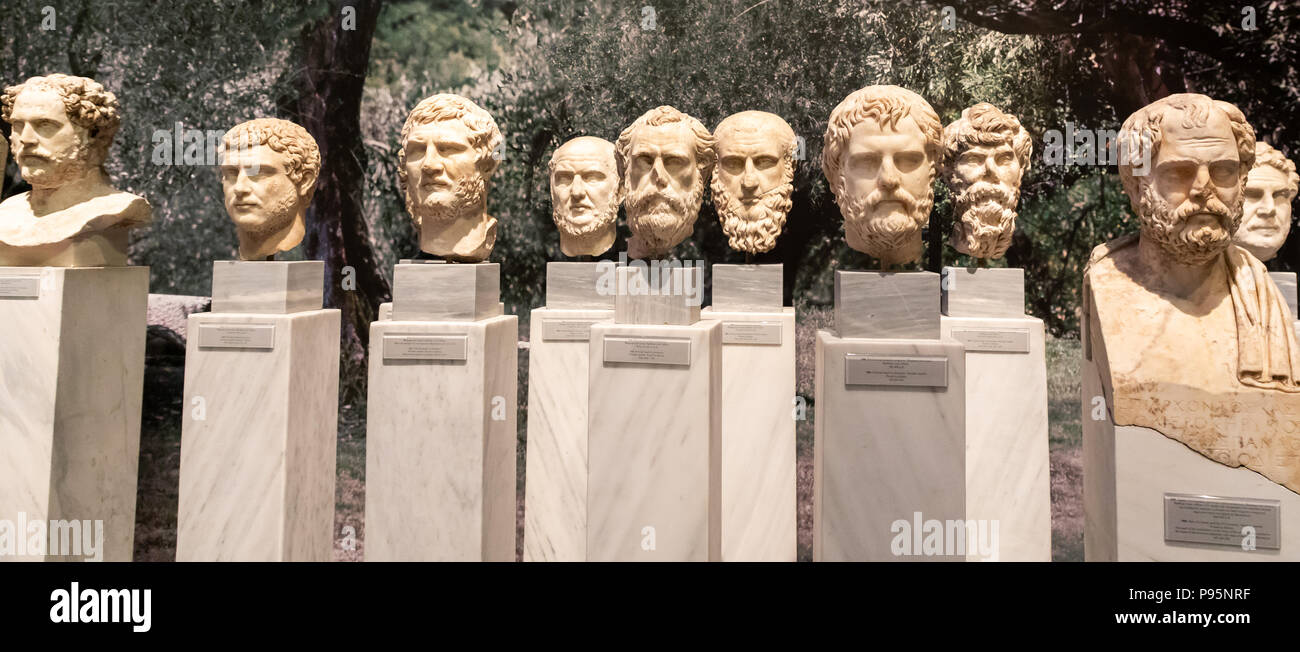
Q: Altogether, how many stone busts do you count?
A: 10